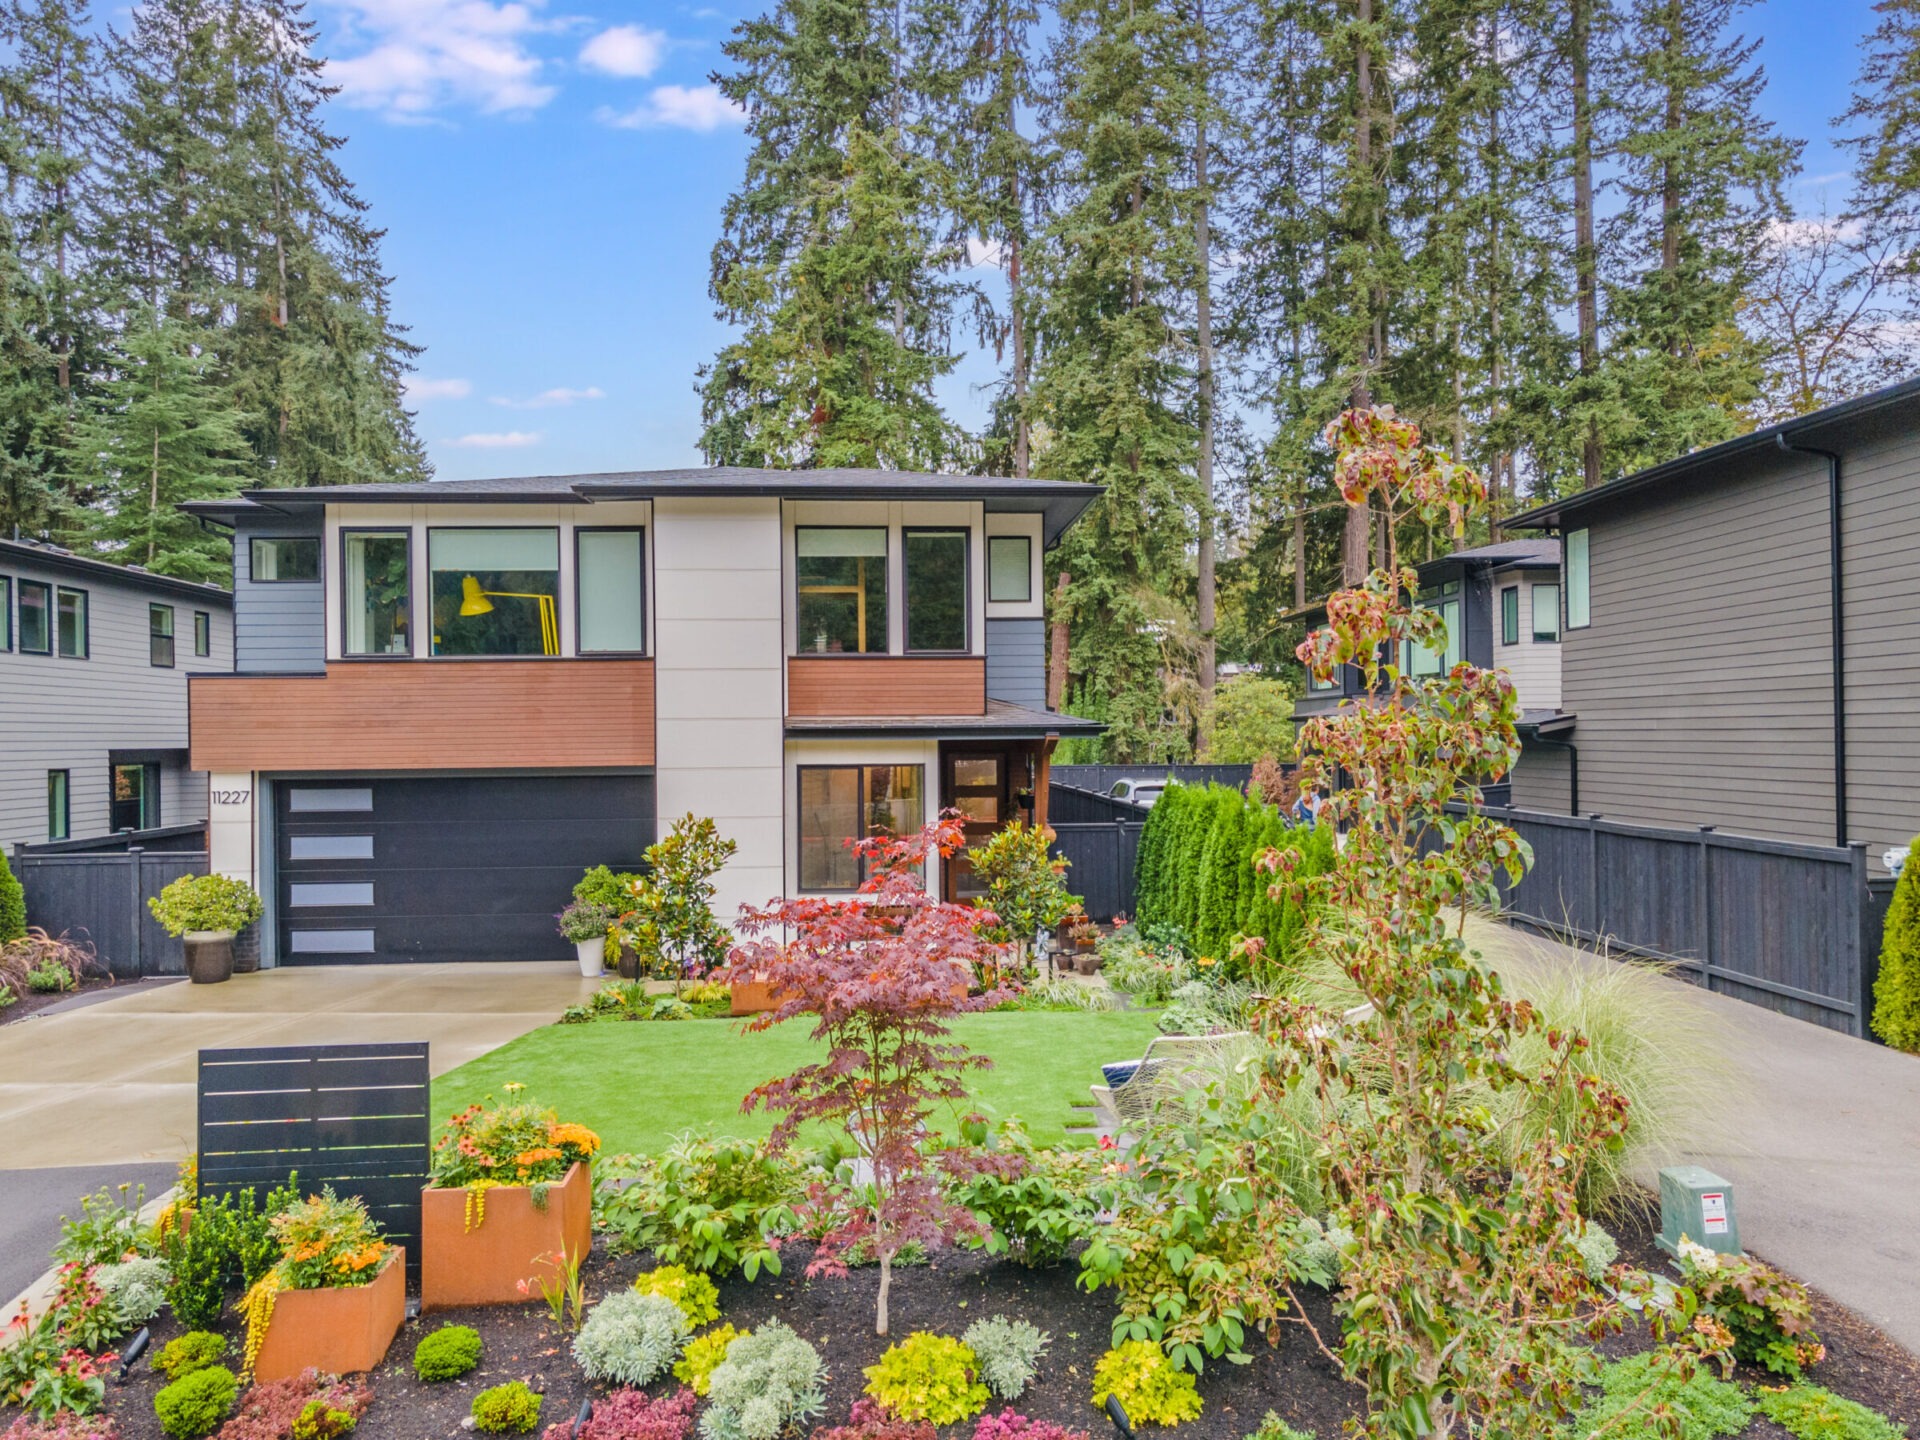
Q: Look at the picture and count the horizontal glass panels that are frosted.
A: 4